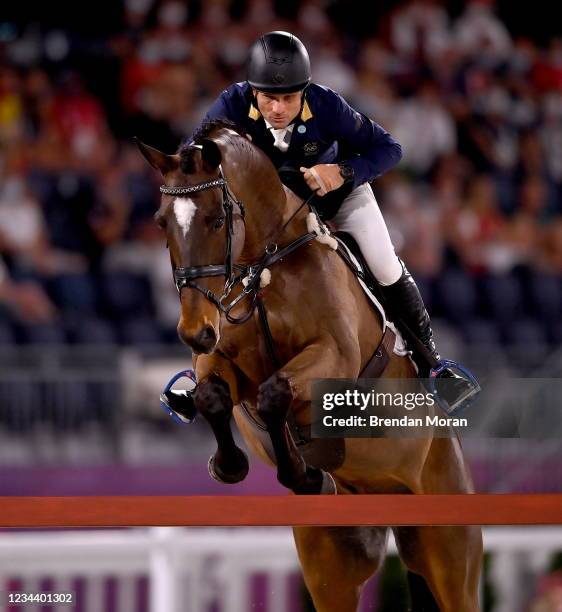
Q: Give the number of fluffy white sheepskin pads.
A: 2